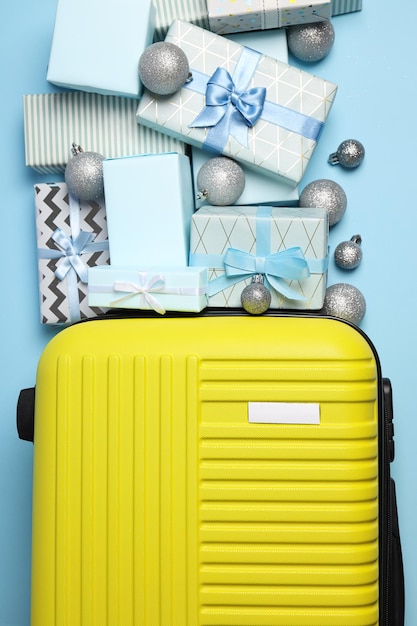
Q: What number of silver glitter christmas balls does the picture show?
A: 9